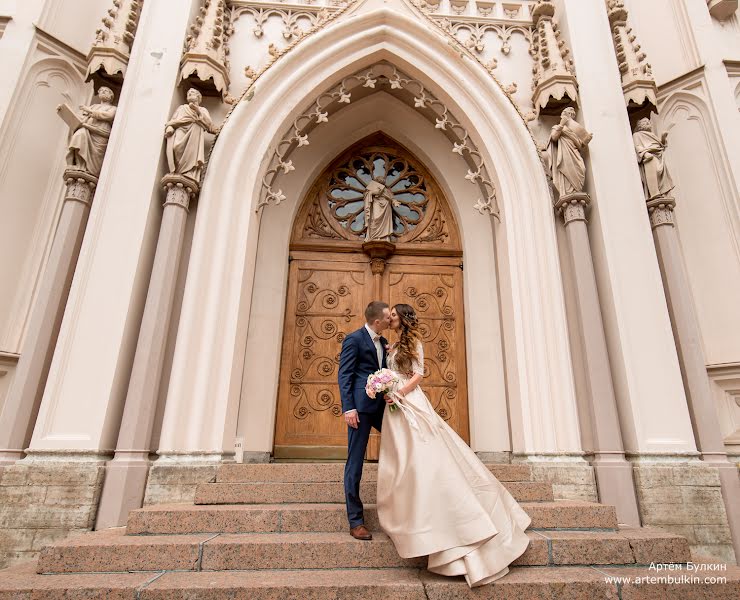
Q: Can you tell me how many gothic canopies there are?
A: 4